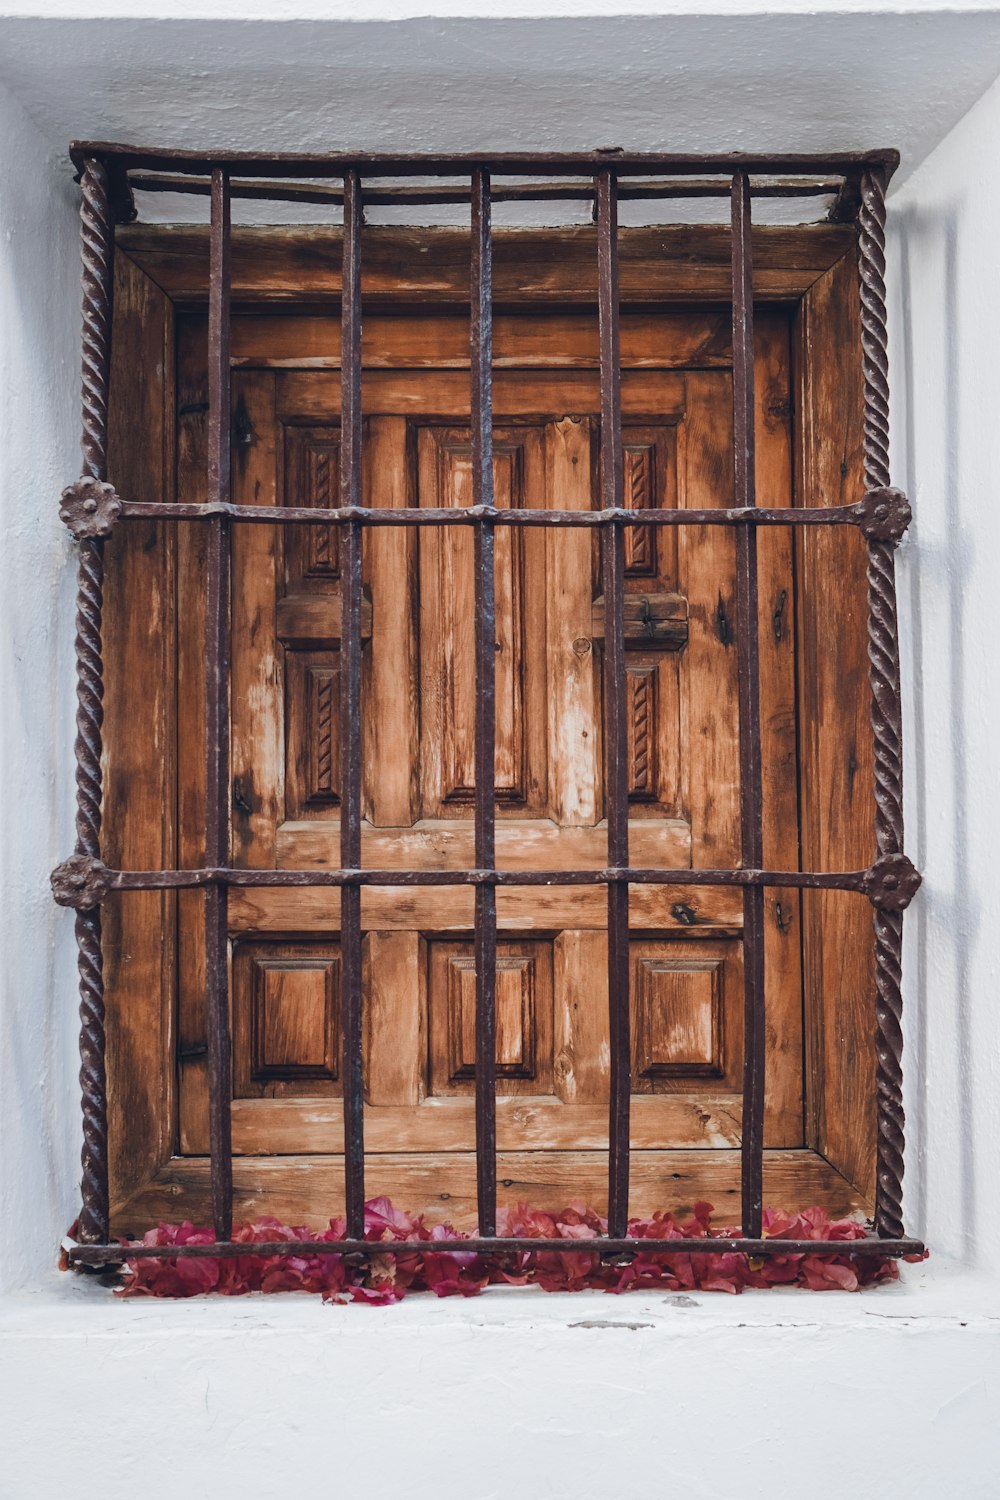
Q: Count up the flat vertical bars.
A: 5